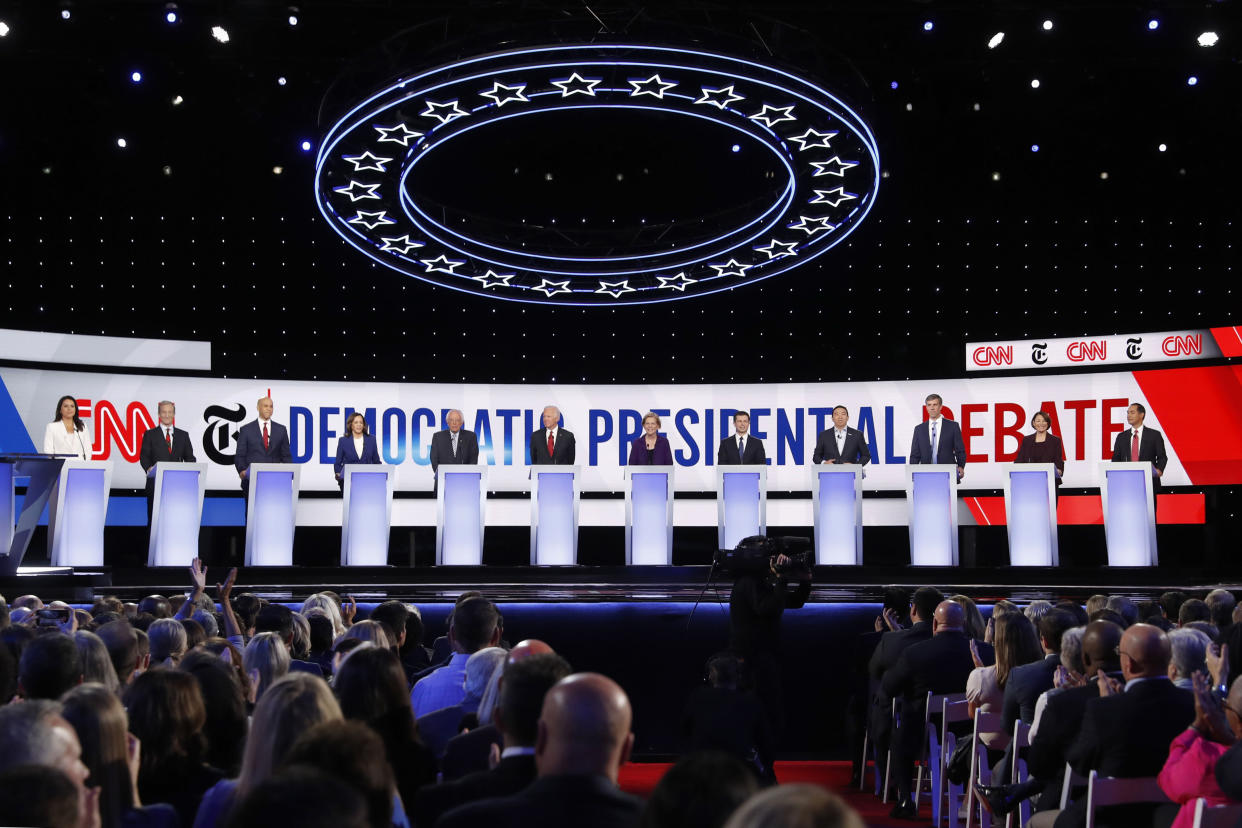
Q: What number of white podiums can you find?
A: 12